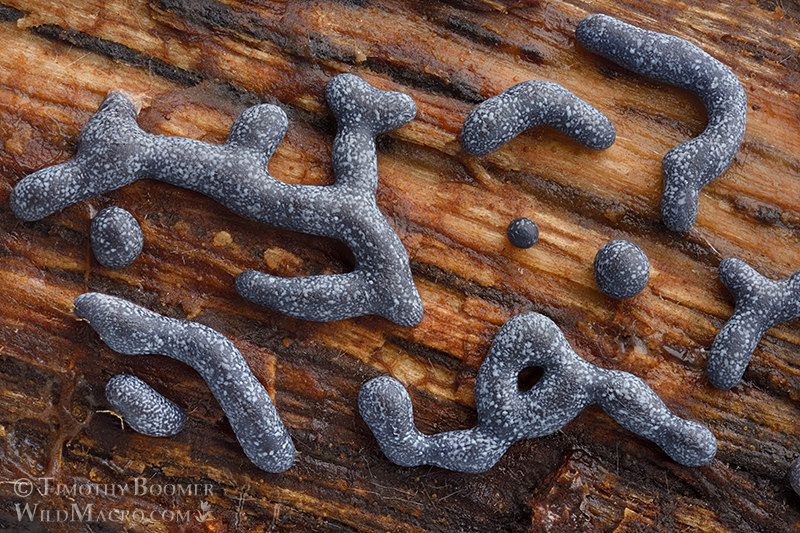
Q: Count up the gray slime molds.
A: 11